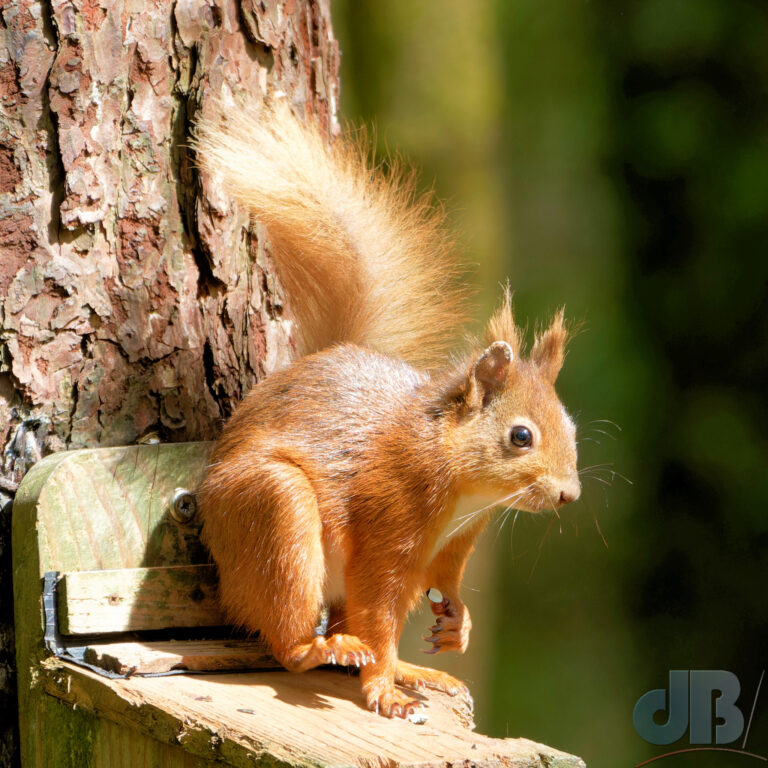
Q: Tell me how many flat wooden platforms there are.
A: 1